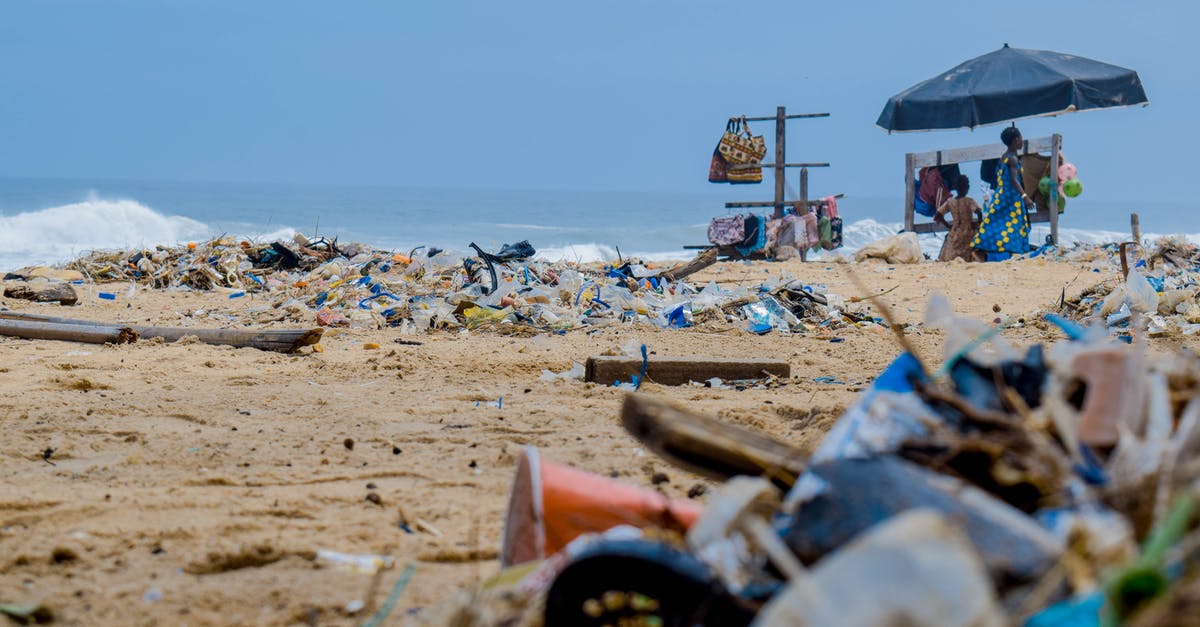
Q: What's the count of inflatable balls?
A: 5